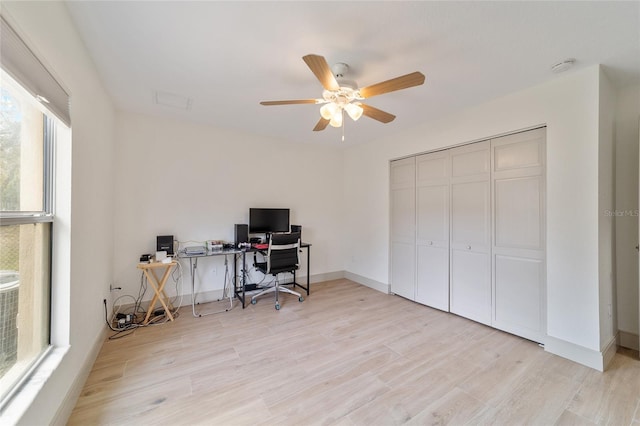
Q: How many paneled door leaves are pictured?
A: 4